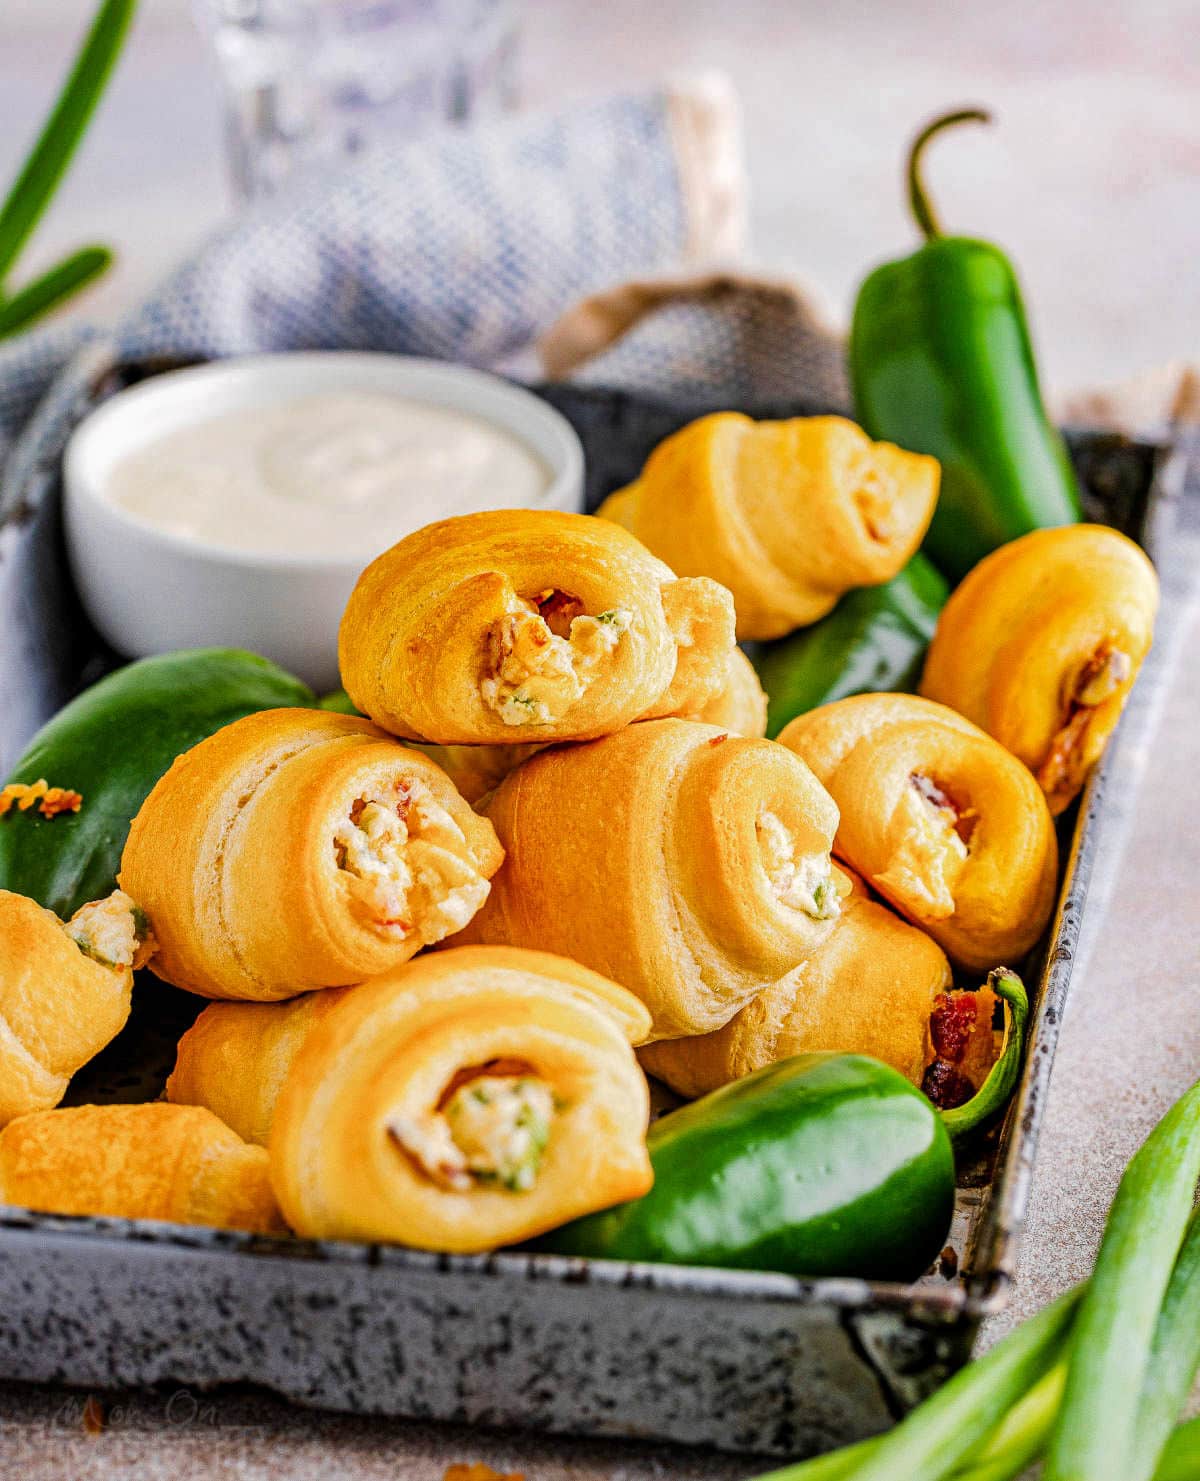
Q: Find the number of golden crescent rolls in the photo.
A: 12